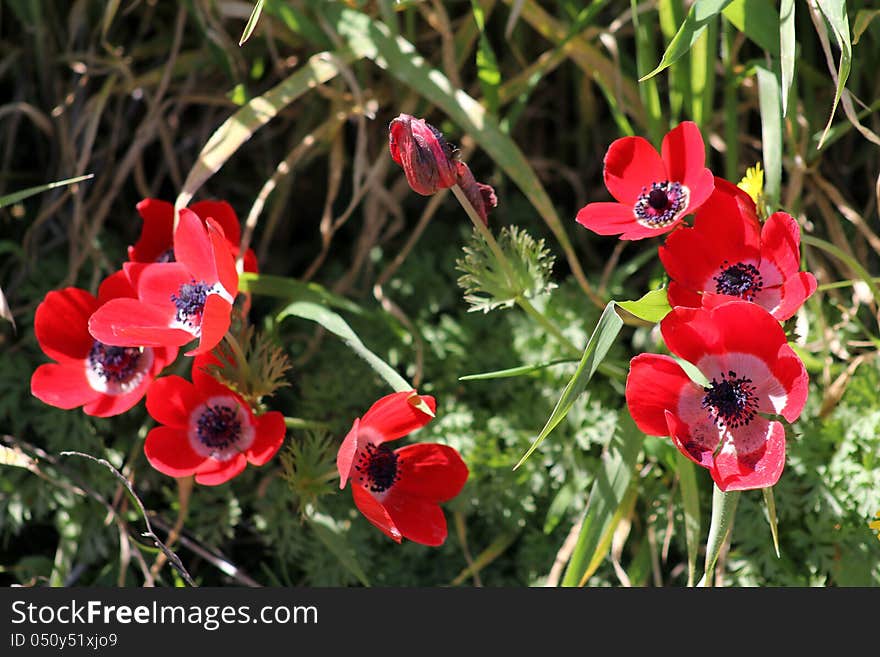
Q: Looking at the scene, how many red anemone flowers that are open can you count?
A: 8